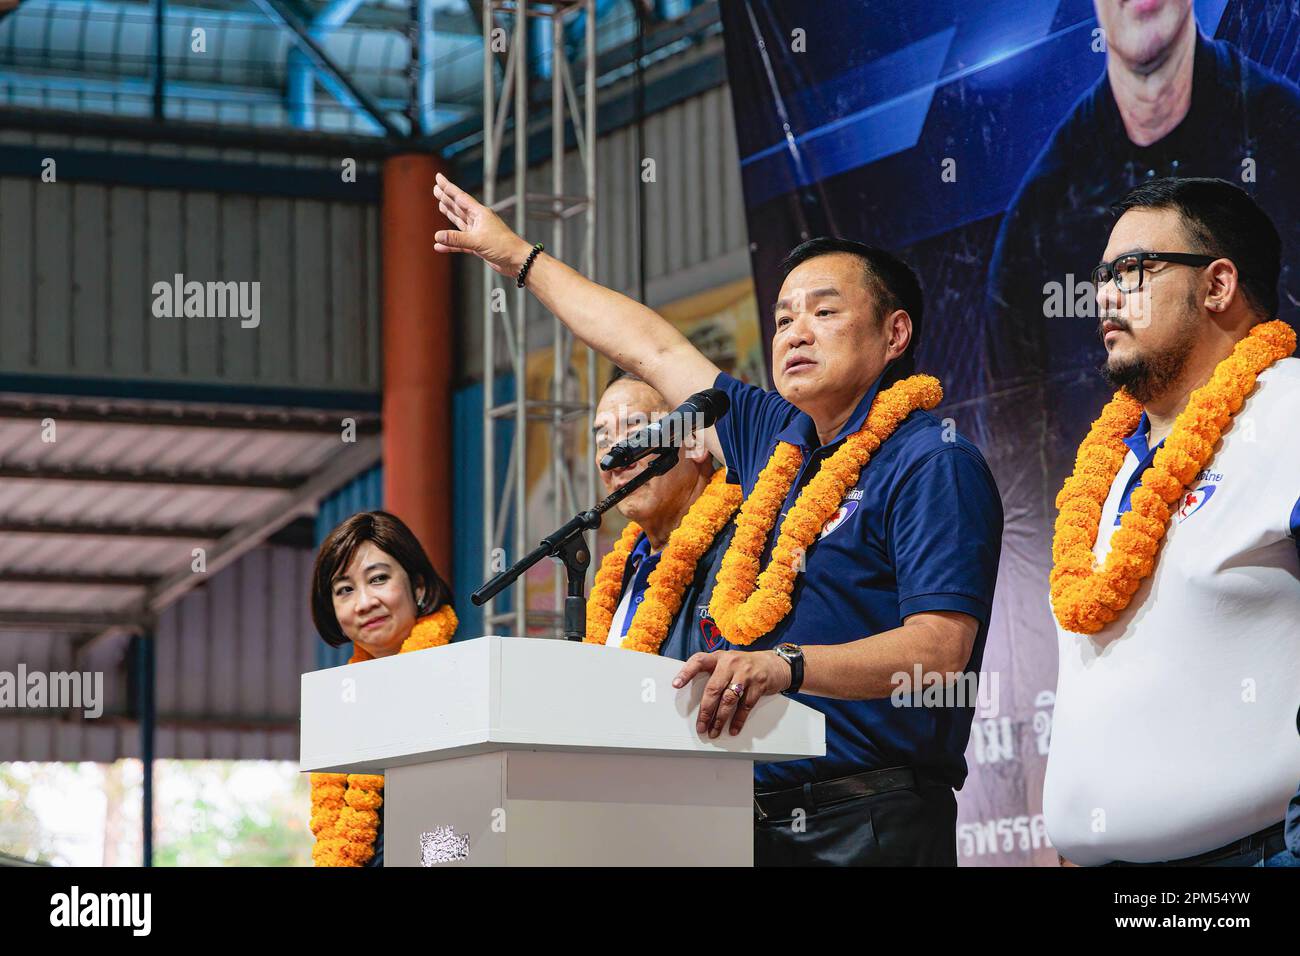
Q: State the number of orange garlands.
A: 4